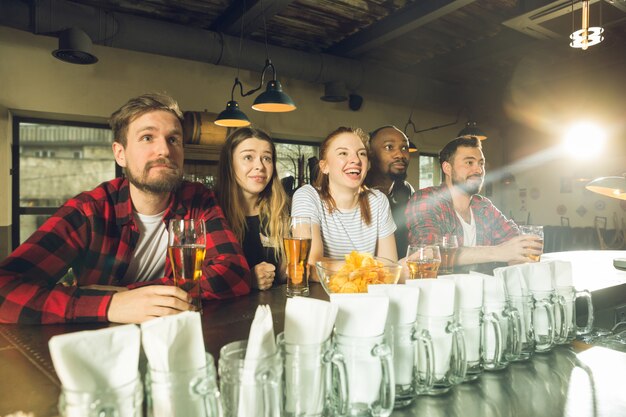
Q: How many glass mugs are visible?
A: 12